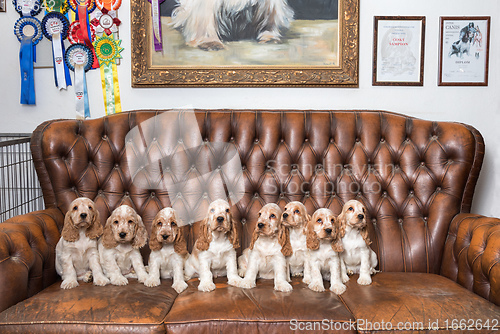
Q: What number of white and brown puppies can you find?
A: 8